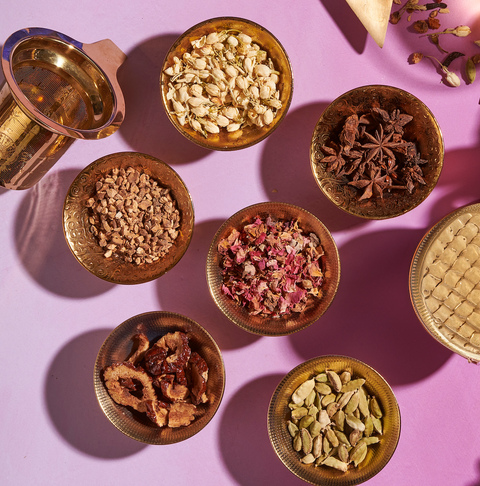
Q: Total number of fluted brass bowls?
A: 3